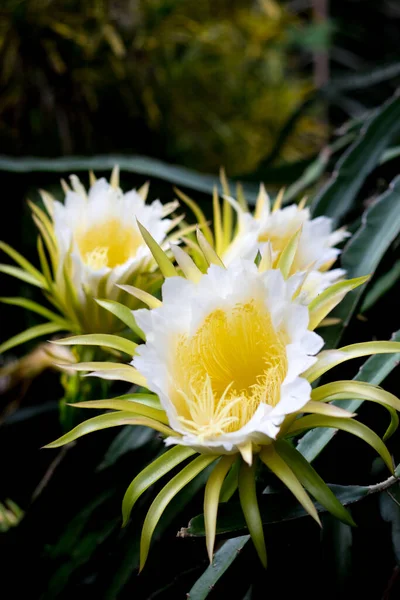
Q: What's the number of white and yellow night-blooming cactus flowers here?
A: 3